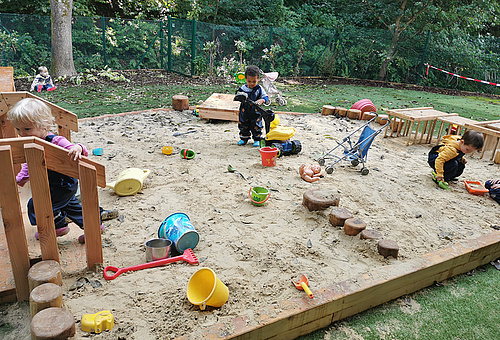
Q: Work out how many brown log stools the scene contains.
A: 15